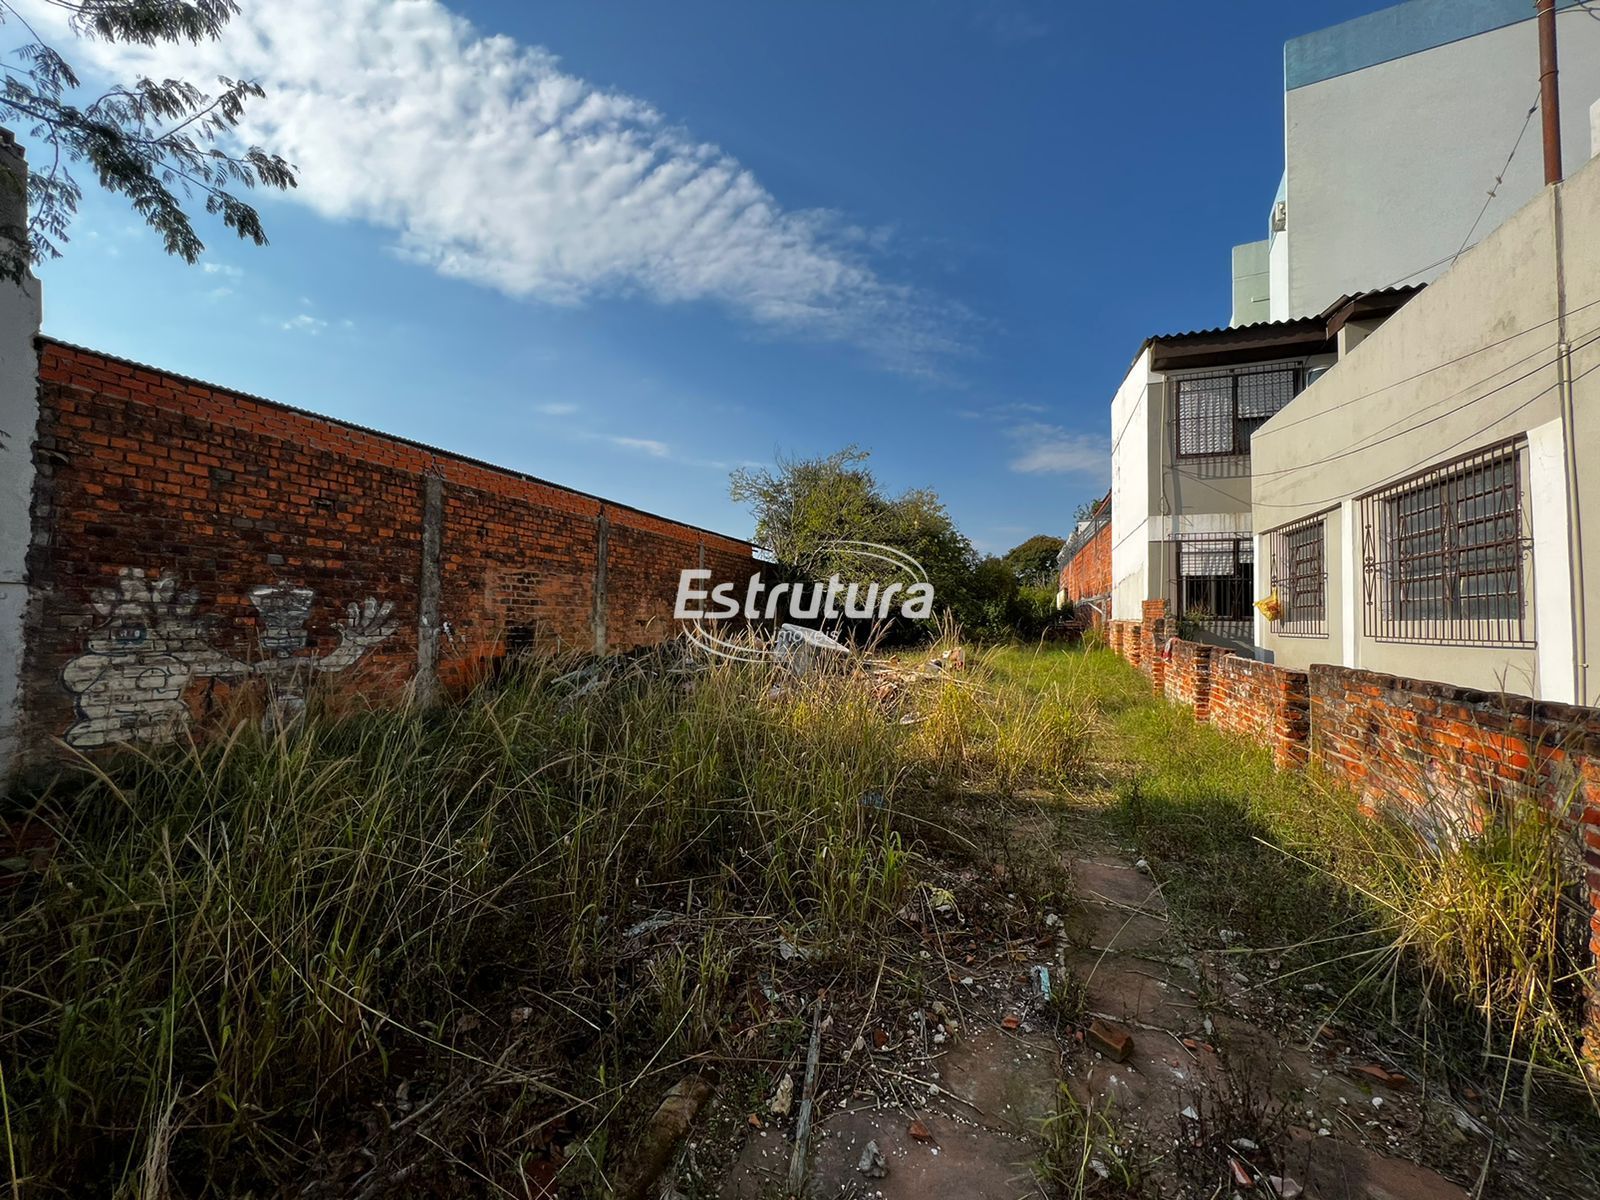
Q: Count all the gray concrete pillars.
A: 3